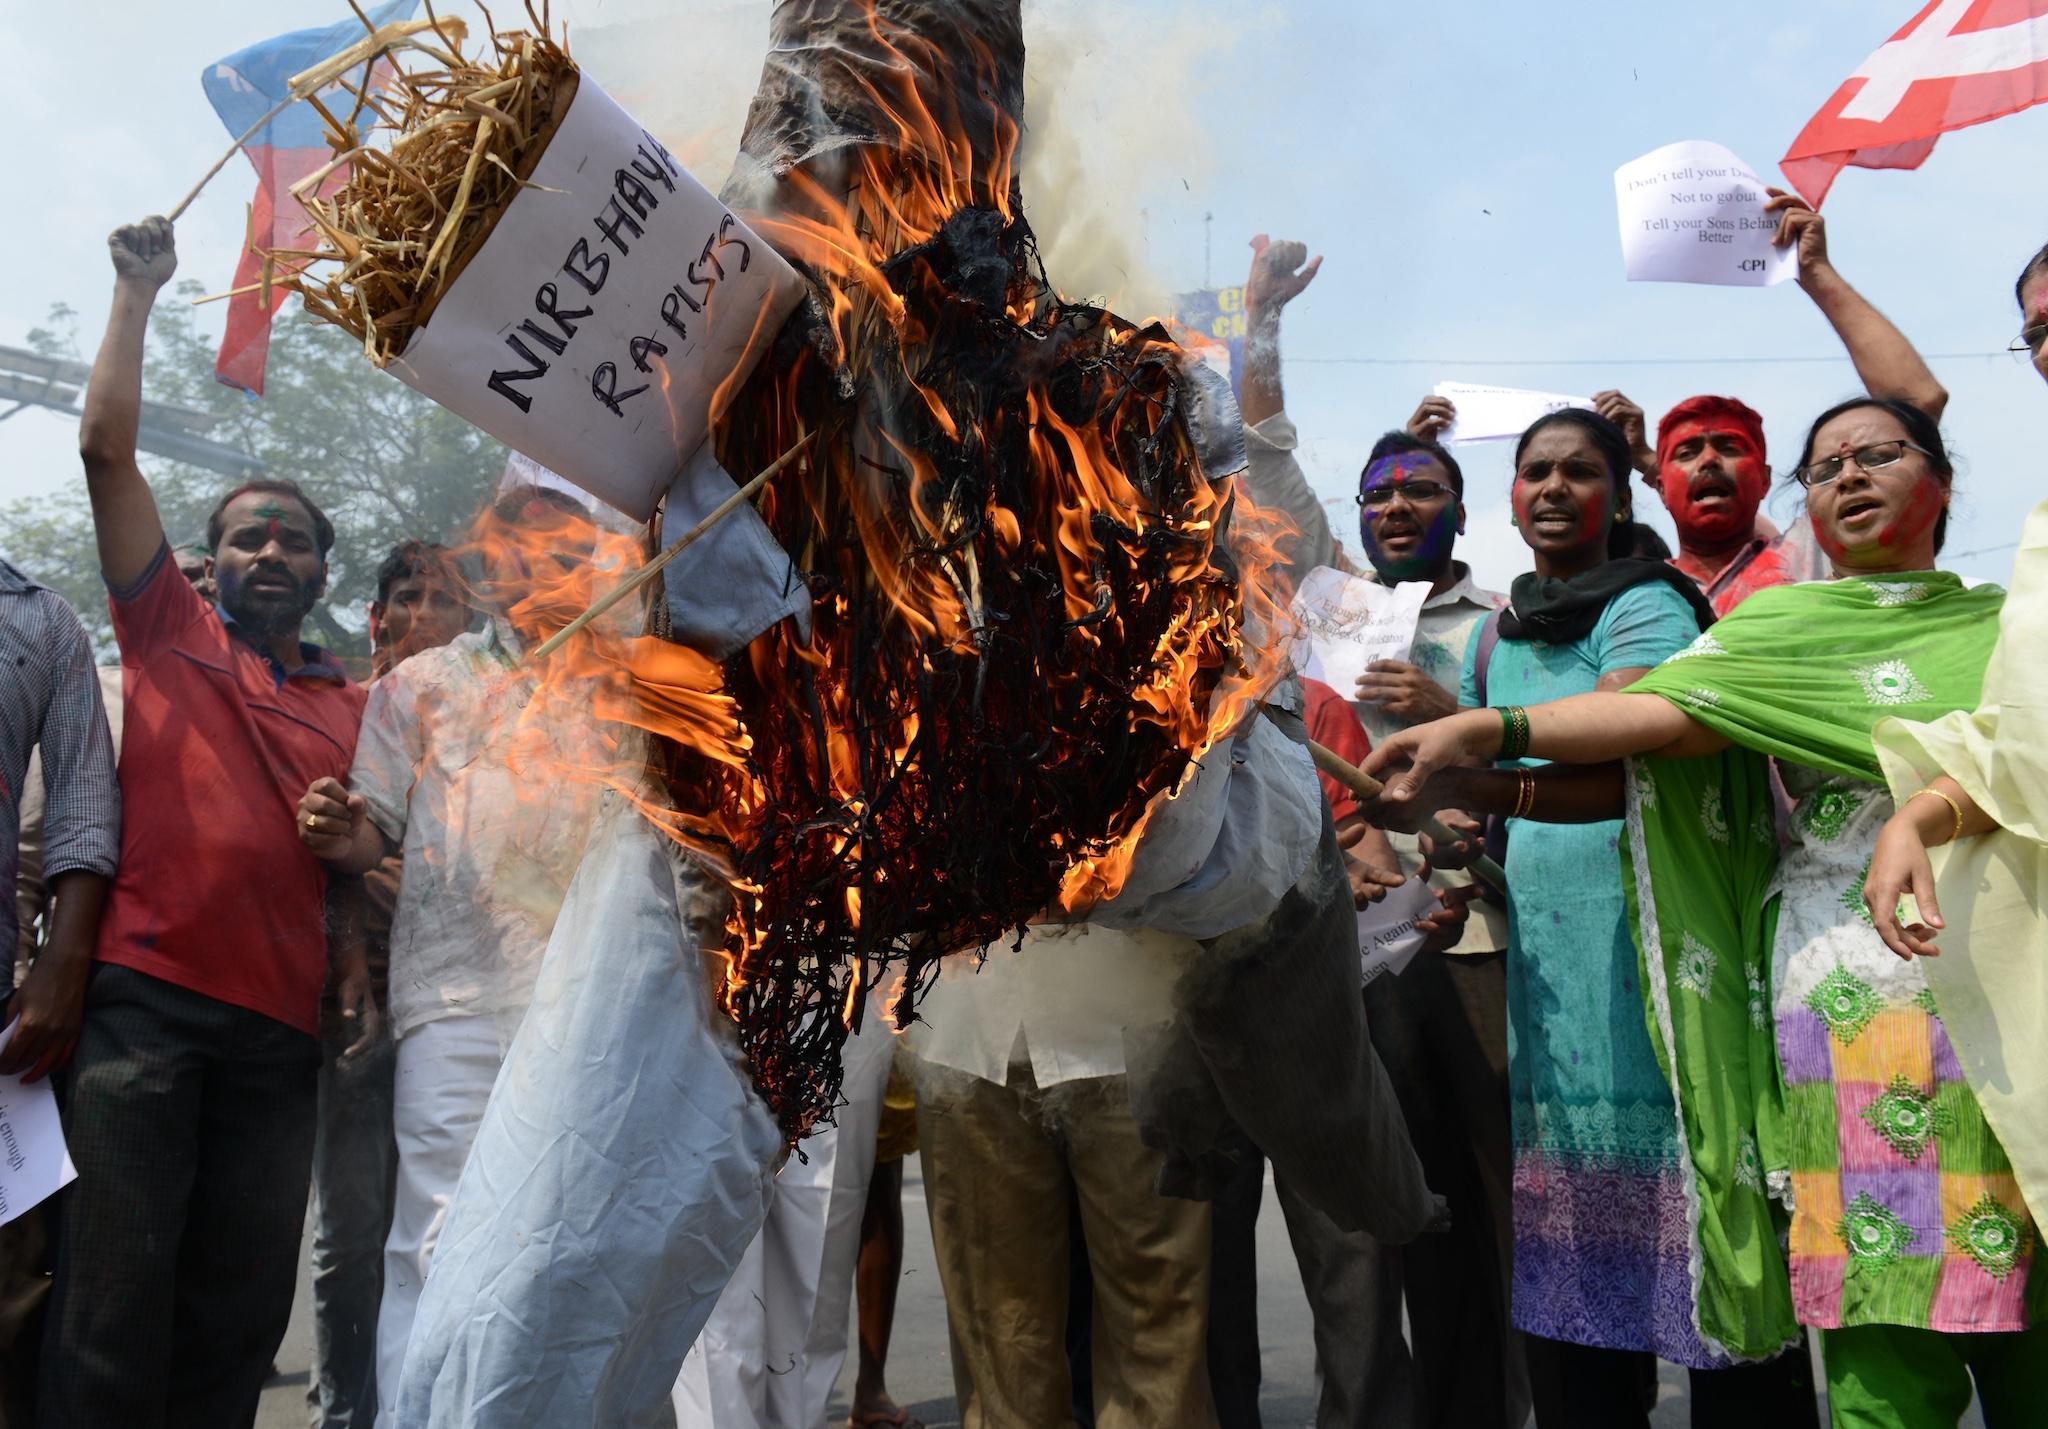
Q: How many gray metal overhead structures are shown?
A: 1